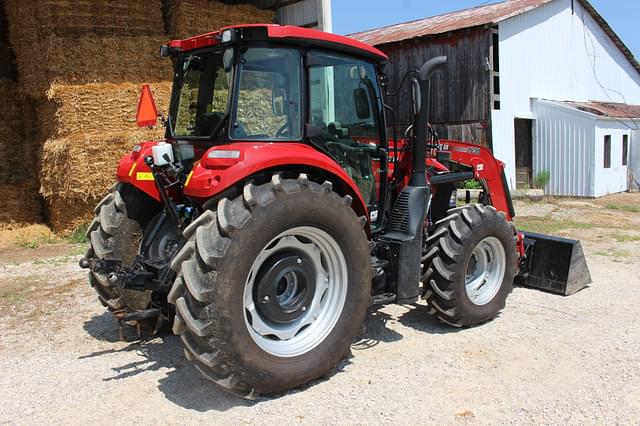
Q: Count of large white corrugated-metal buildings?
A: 1